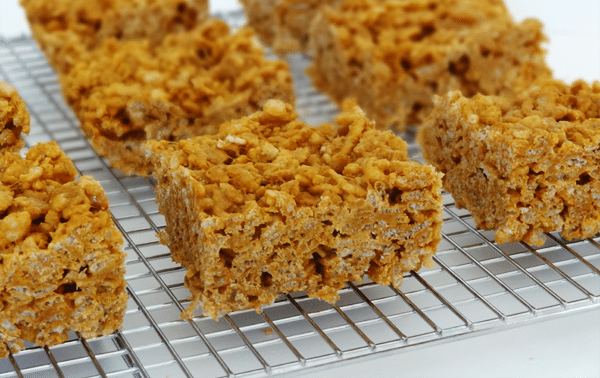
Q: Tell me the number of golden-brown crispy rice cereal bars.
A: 8